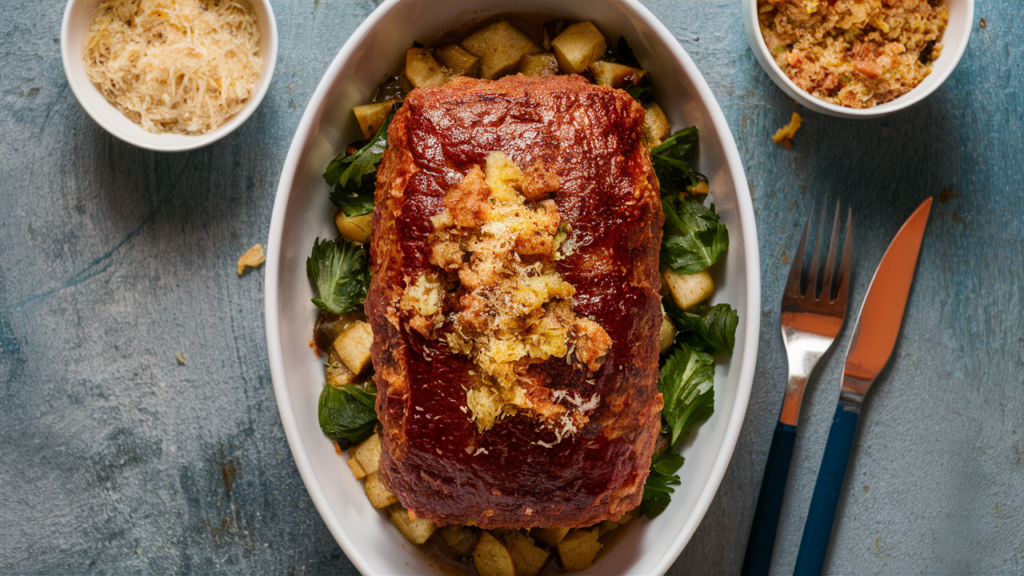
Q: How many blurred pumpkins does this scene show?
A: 0